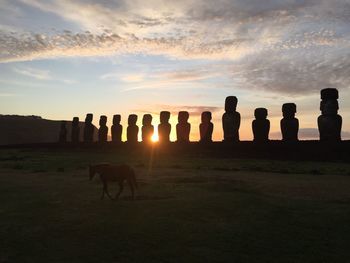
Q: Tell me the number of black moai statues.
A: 14